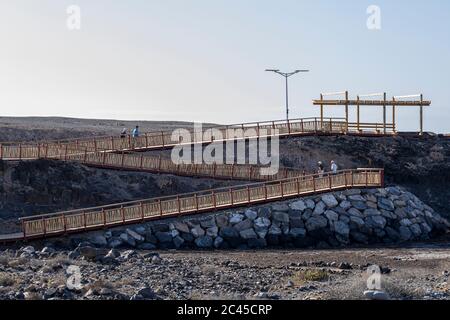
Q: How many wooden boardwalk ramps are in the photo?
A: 3